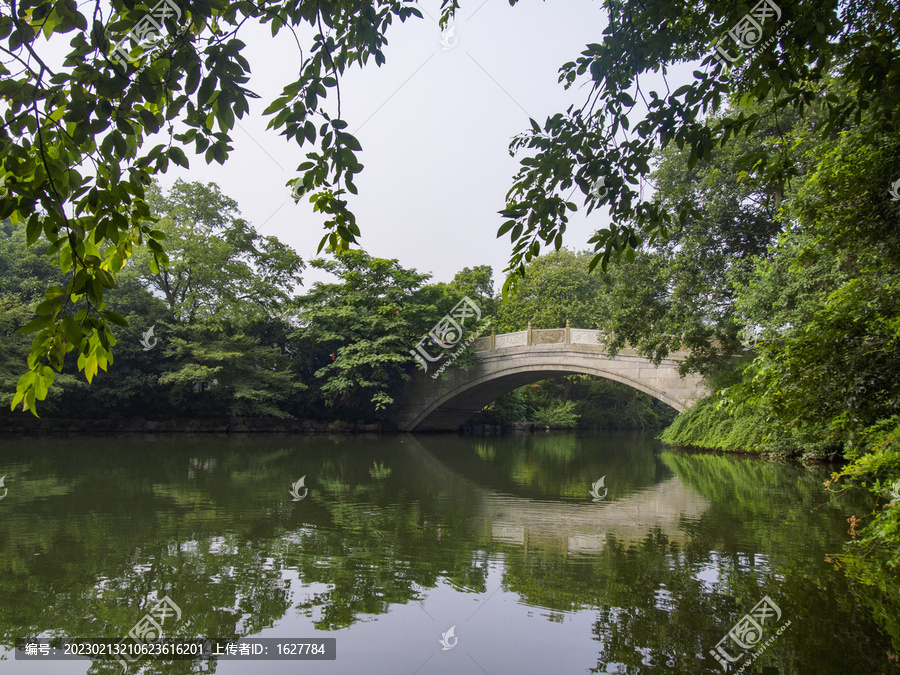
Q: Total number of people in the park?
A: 0